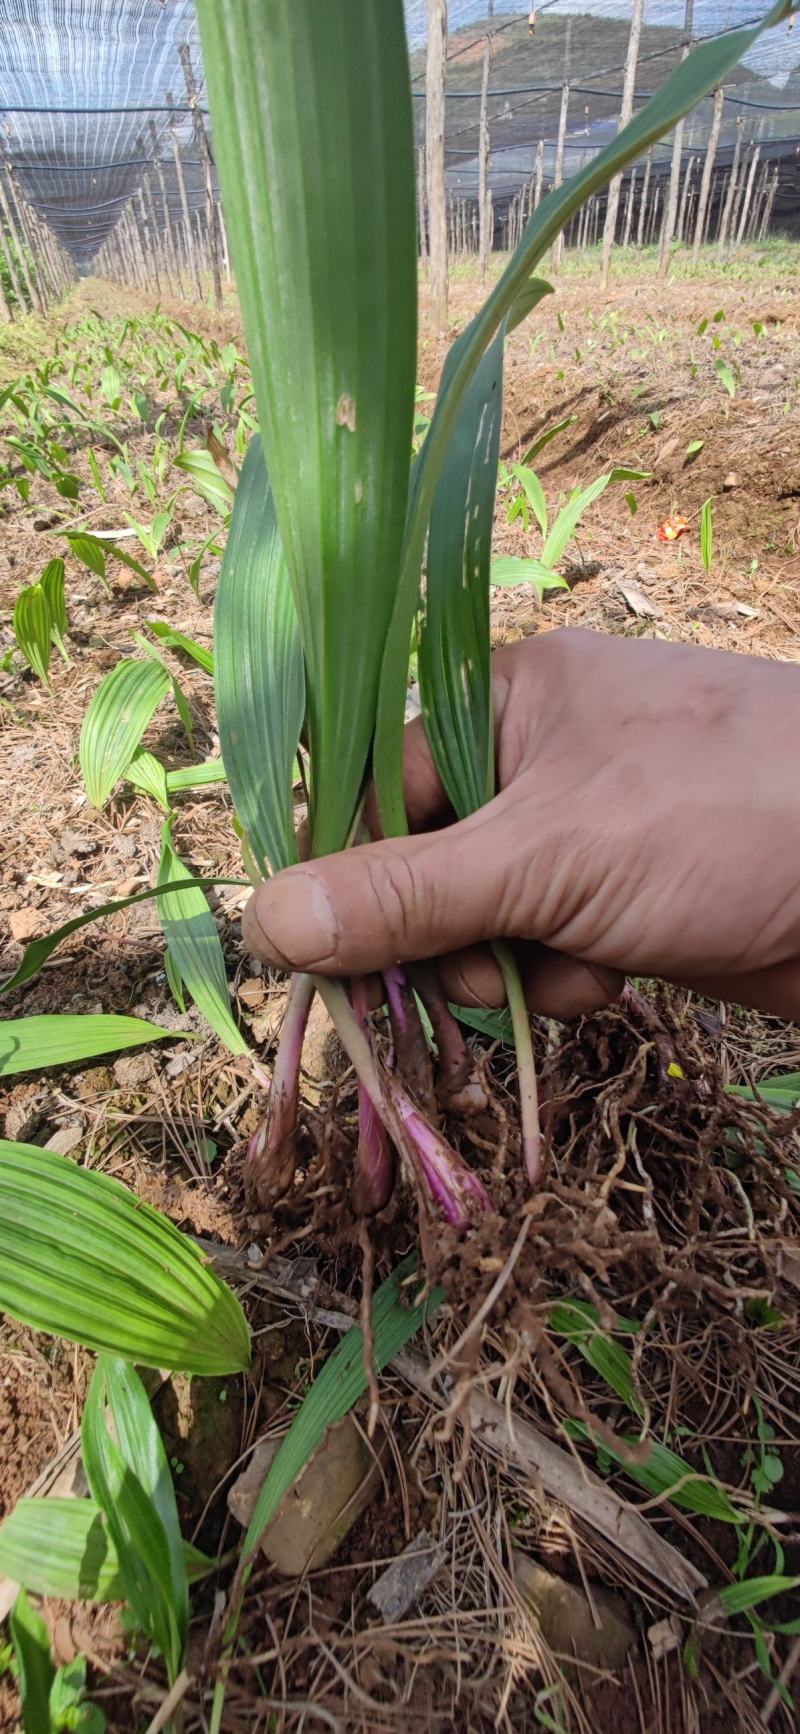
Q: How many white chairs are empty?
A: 0